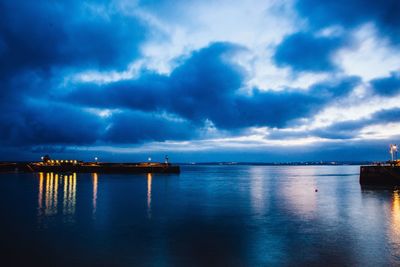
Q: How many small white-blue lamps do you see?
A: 3